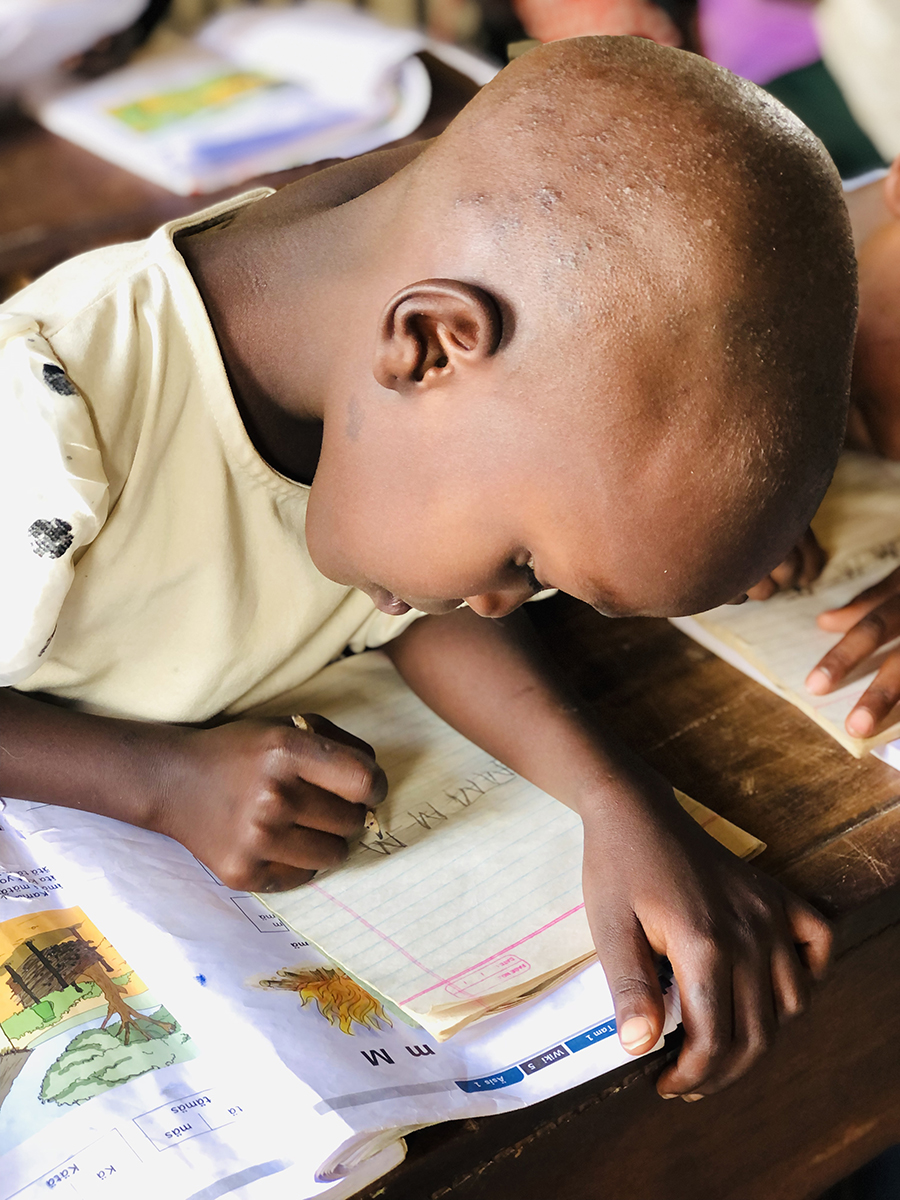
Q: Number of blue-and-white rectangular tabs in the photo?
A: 2